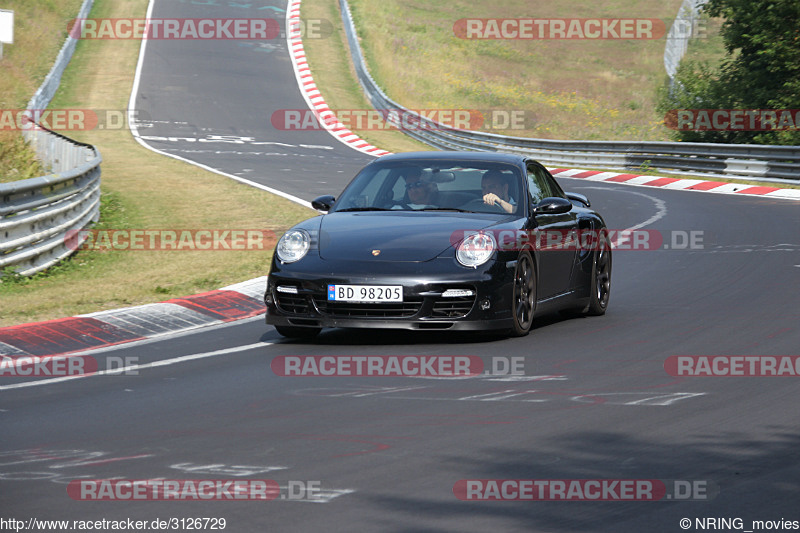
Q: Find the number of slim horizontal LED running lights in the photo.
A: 2